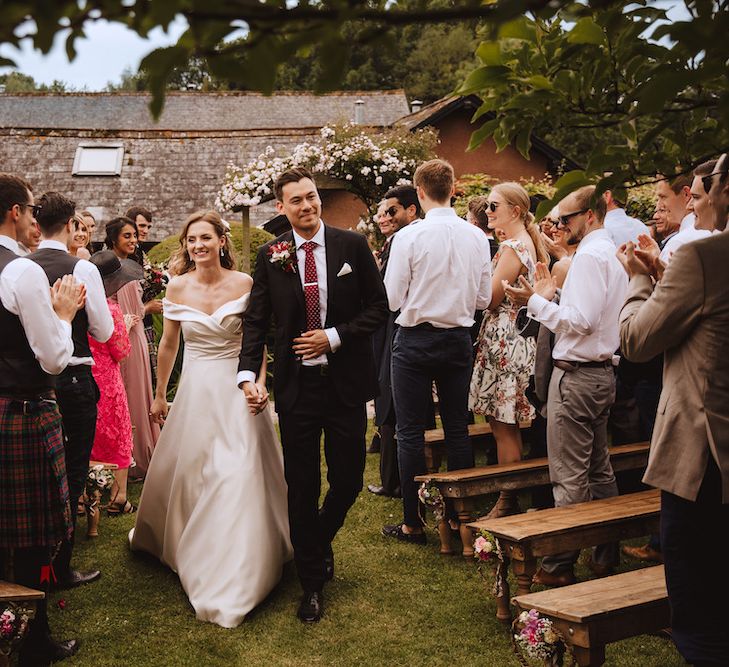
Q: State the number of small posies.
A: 5